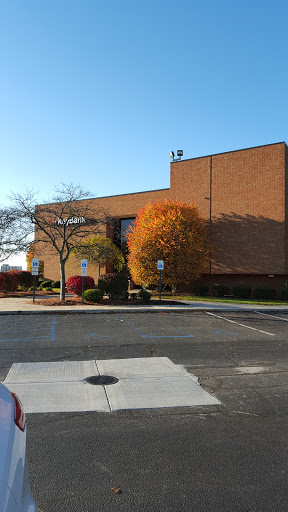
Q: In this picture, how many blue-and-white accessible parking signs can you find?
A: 3